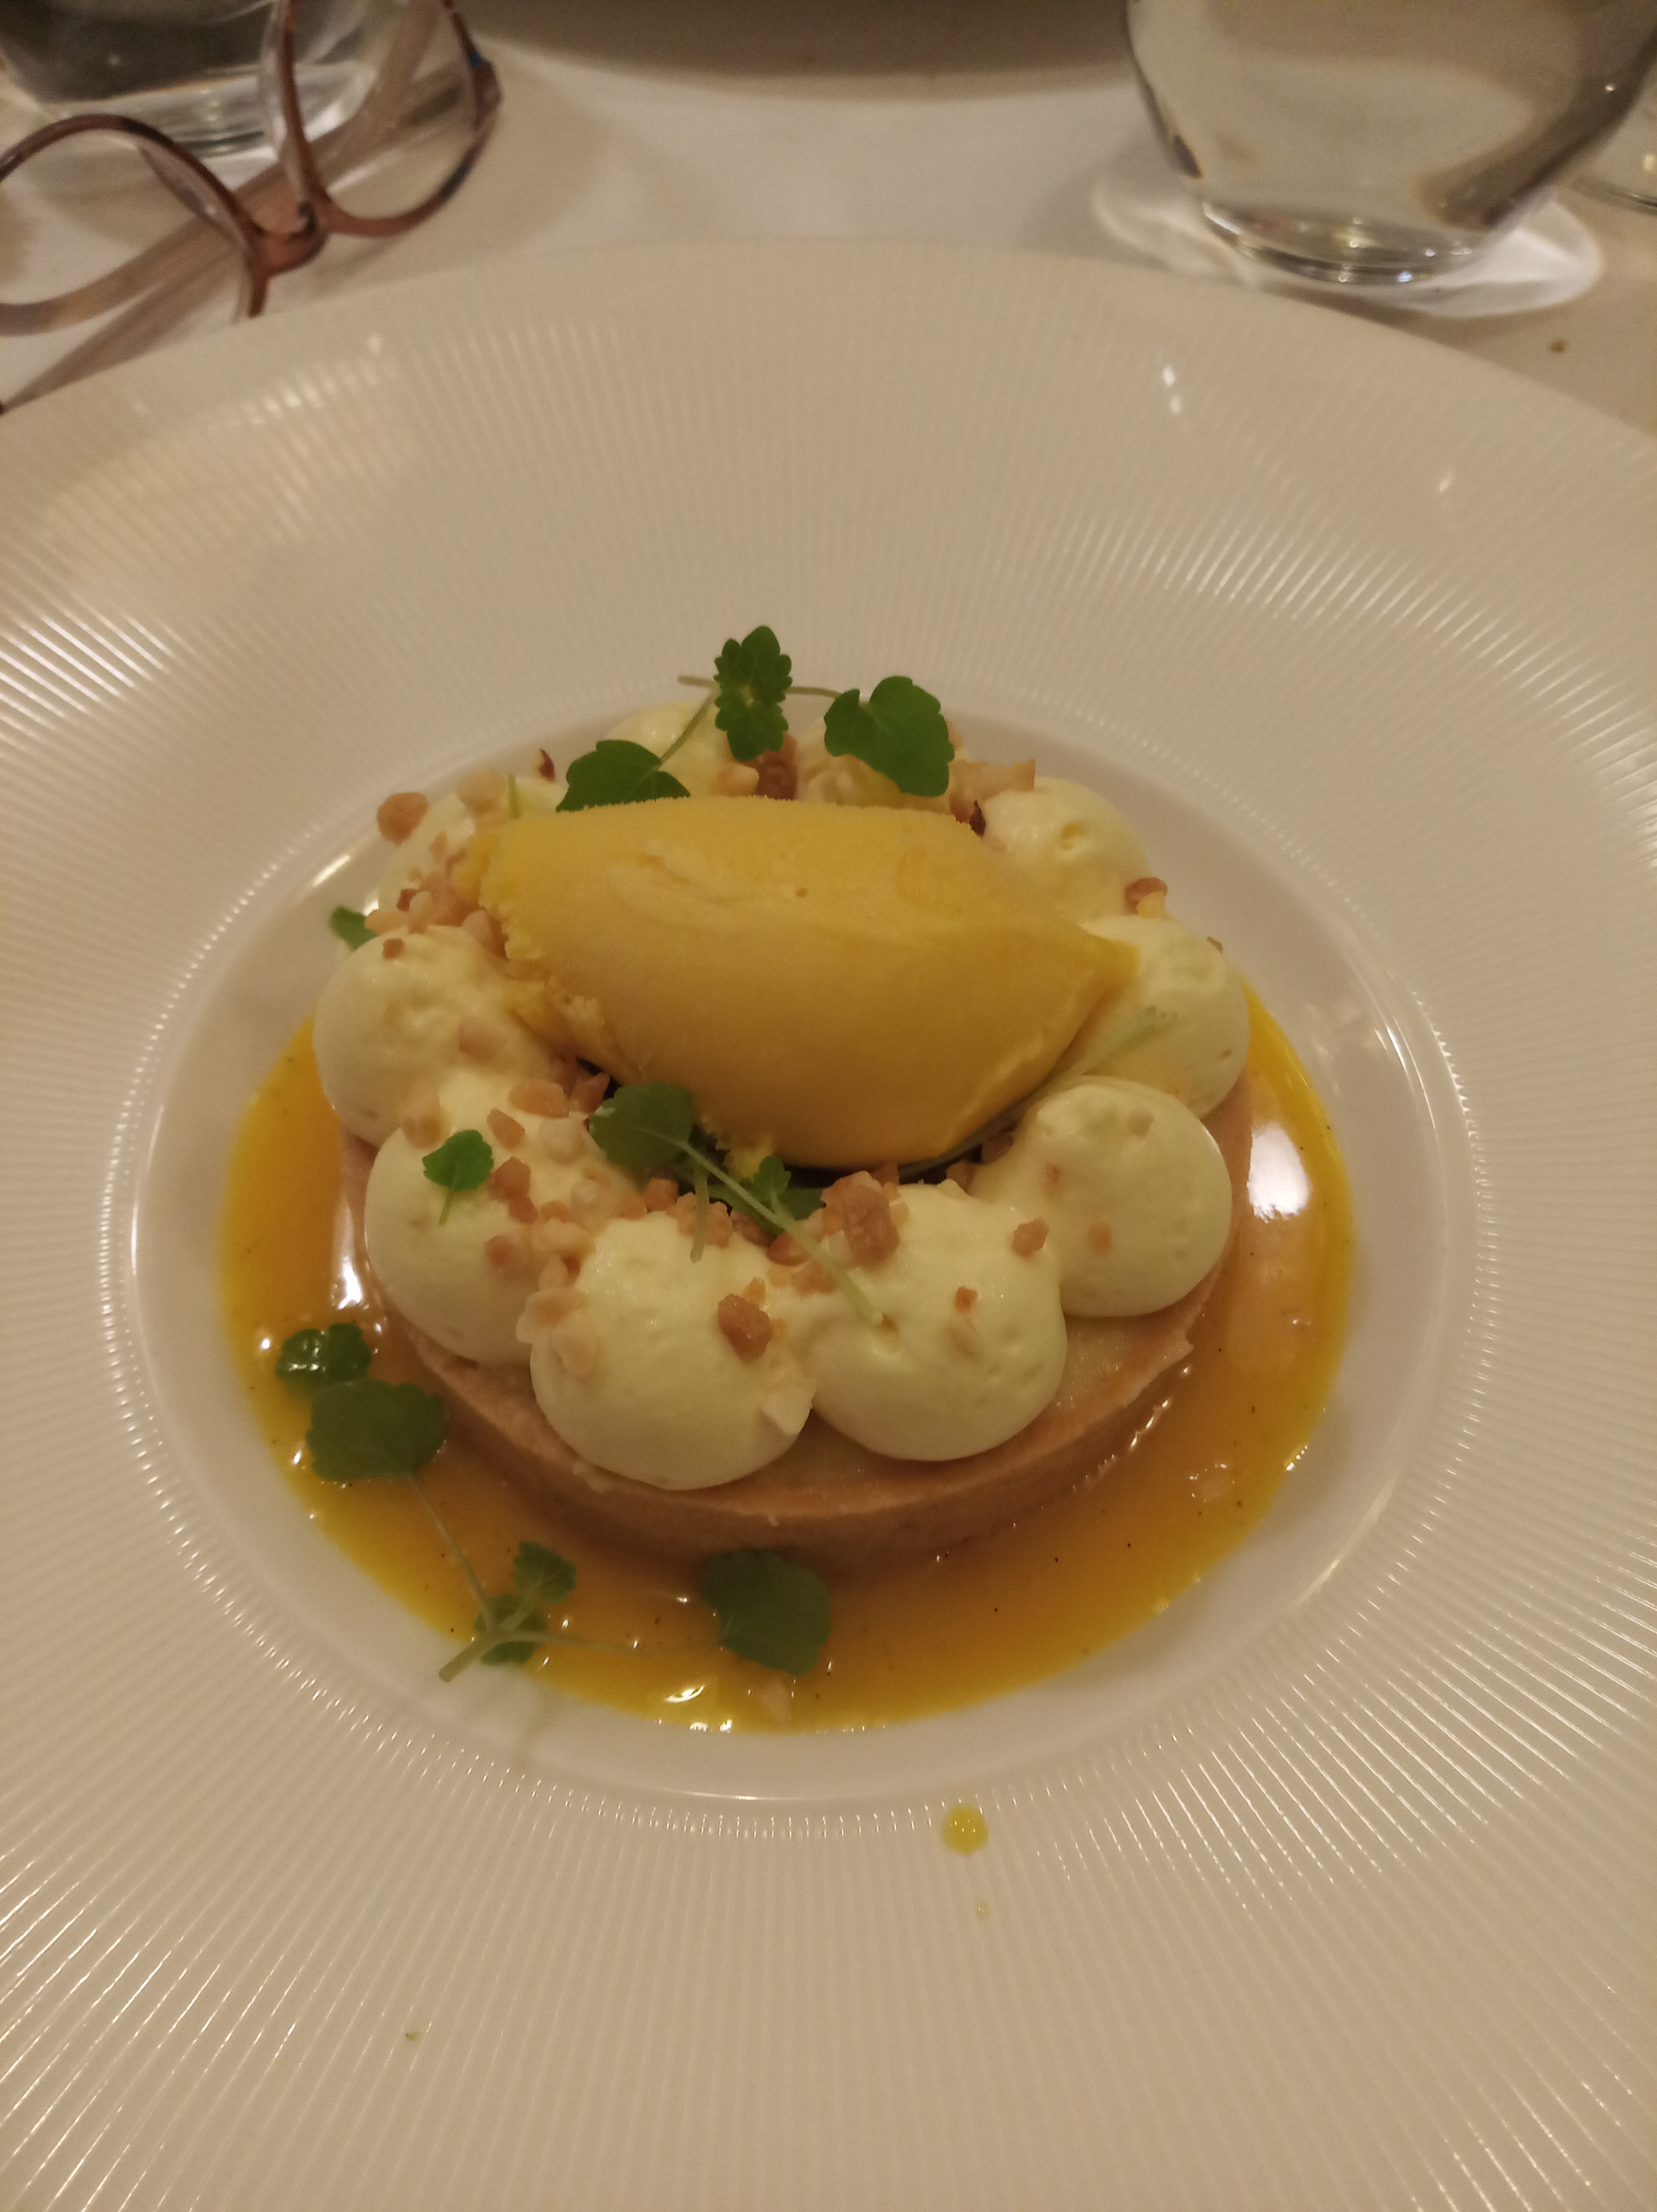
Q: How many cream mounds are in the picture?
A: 10